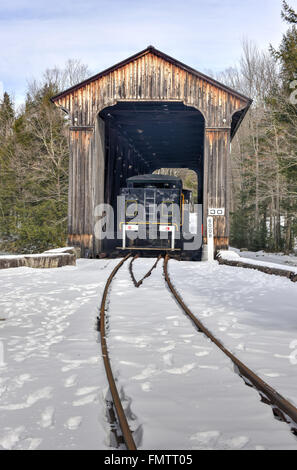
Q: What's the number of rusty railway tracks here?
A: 2